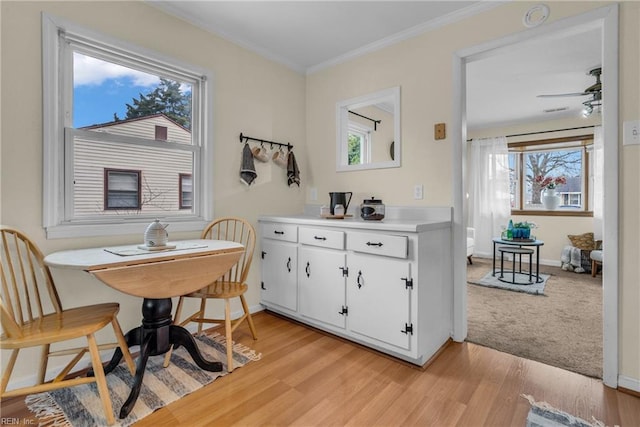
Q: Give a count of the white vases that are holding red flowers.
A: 1